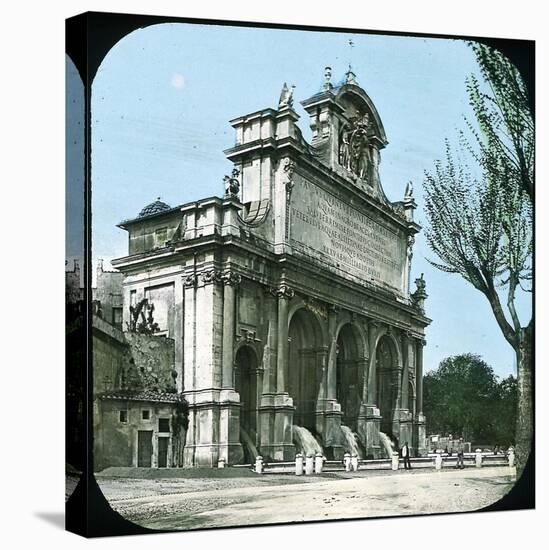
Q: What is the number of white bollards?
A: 11